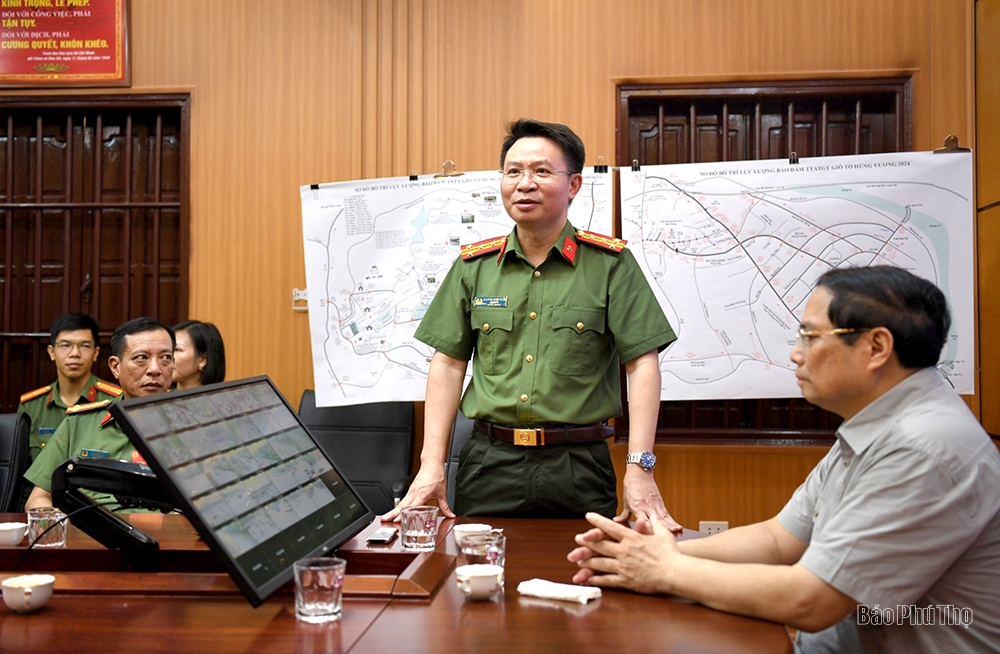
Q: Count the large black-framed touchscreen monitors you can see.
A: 1